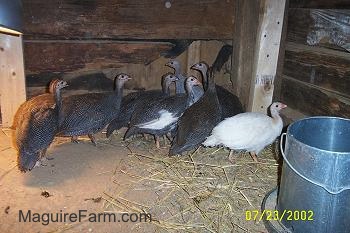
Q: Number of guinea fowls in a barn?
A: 8